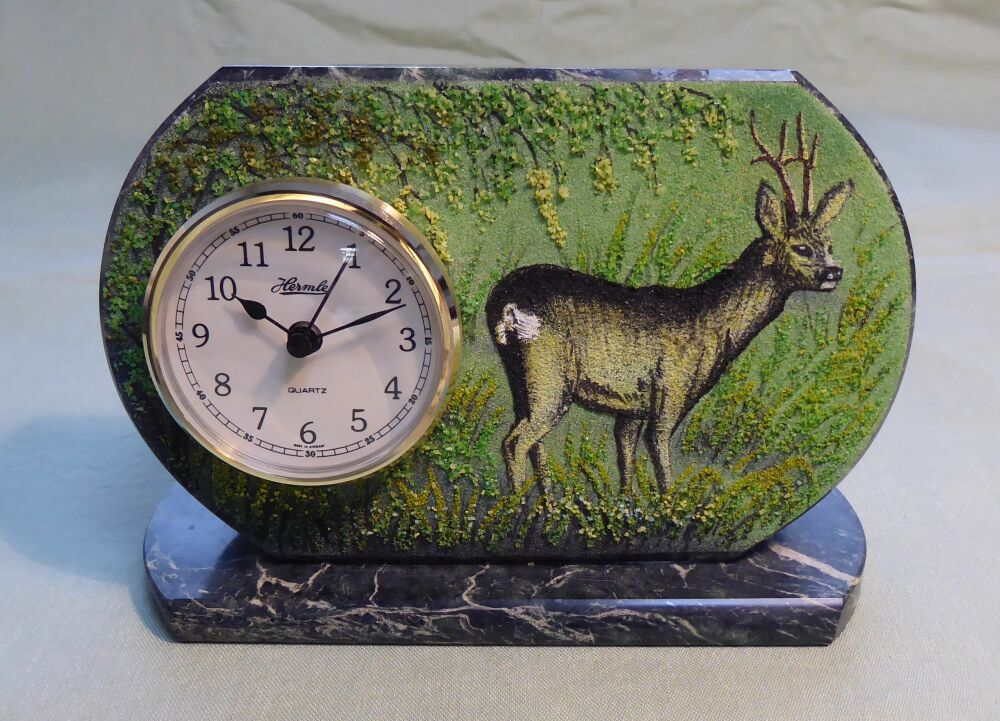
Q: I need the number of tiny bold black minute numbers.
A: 12